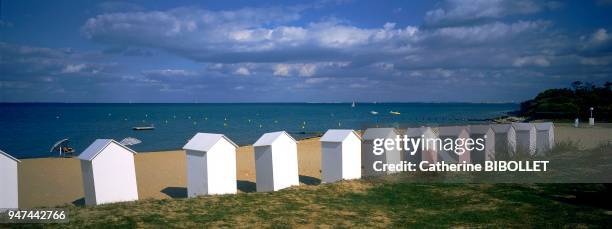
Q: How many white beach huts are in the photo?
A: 12